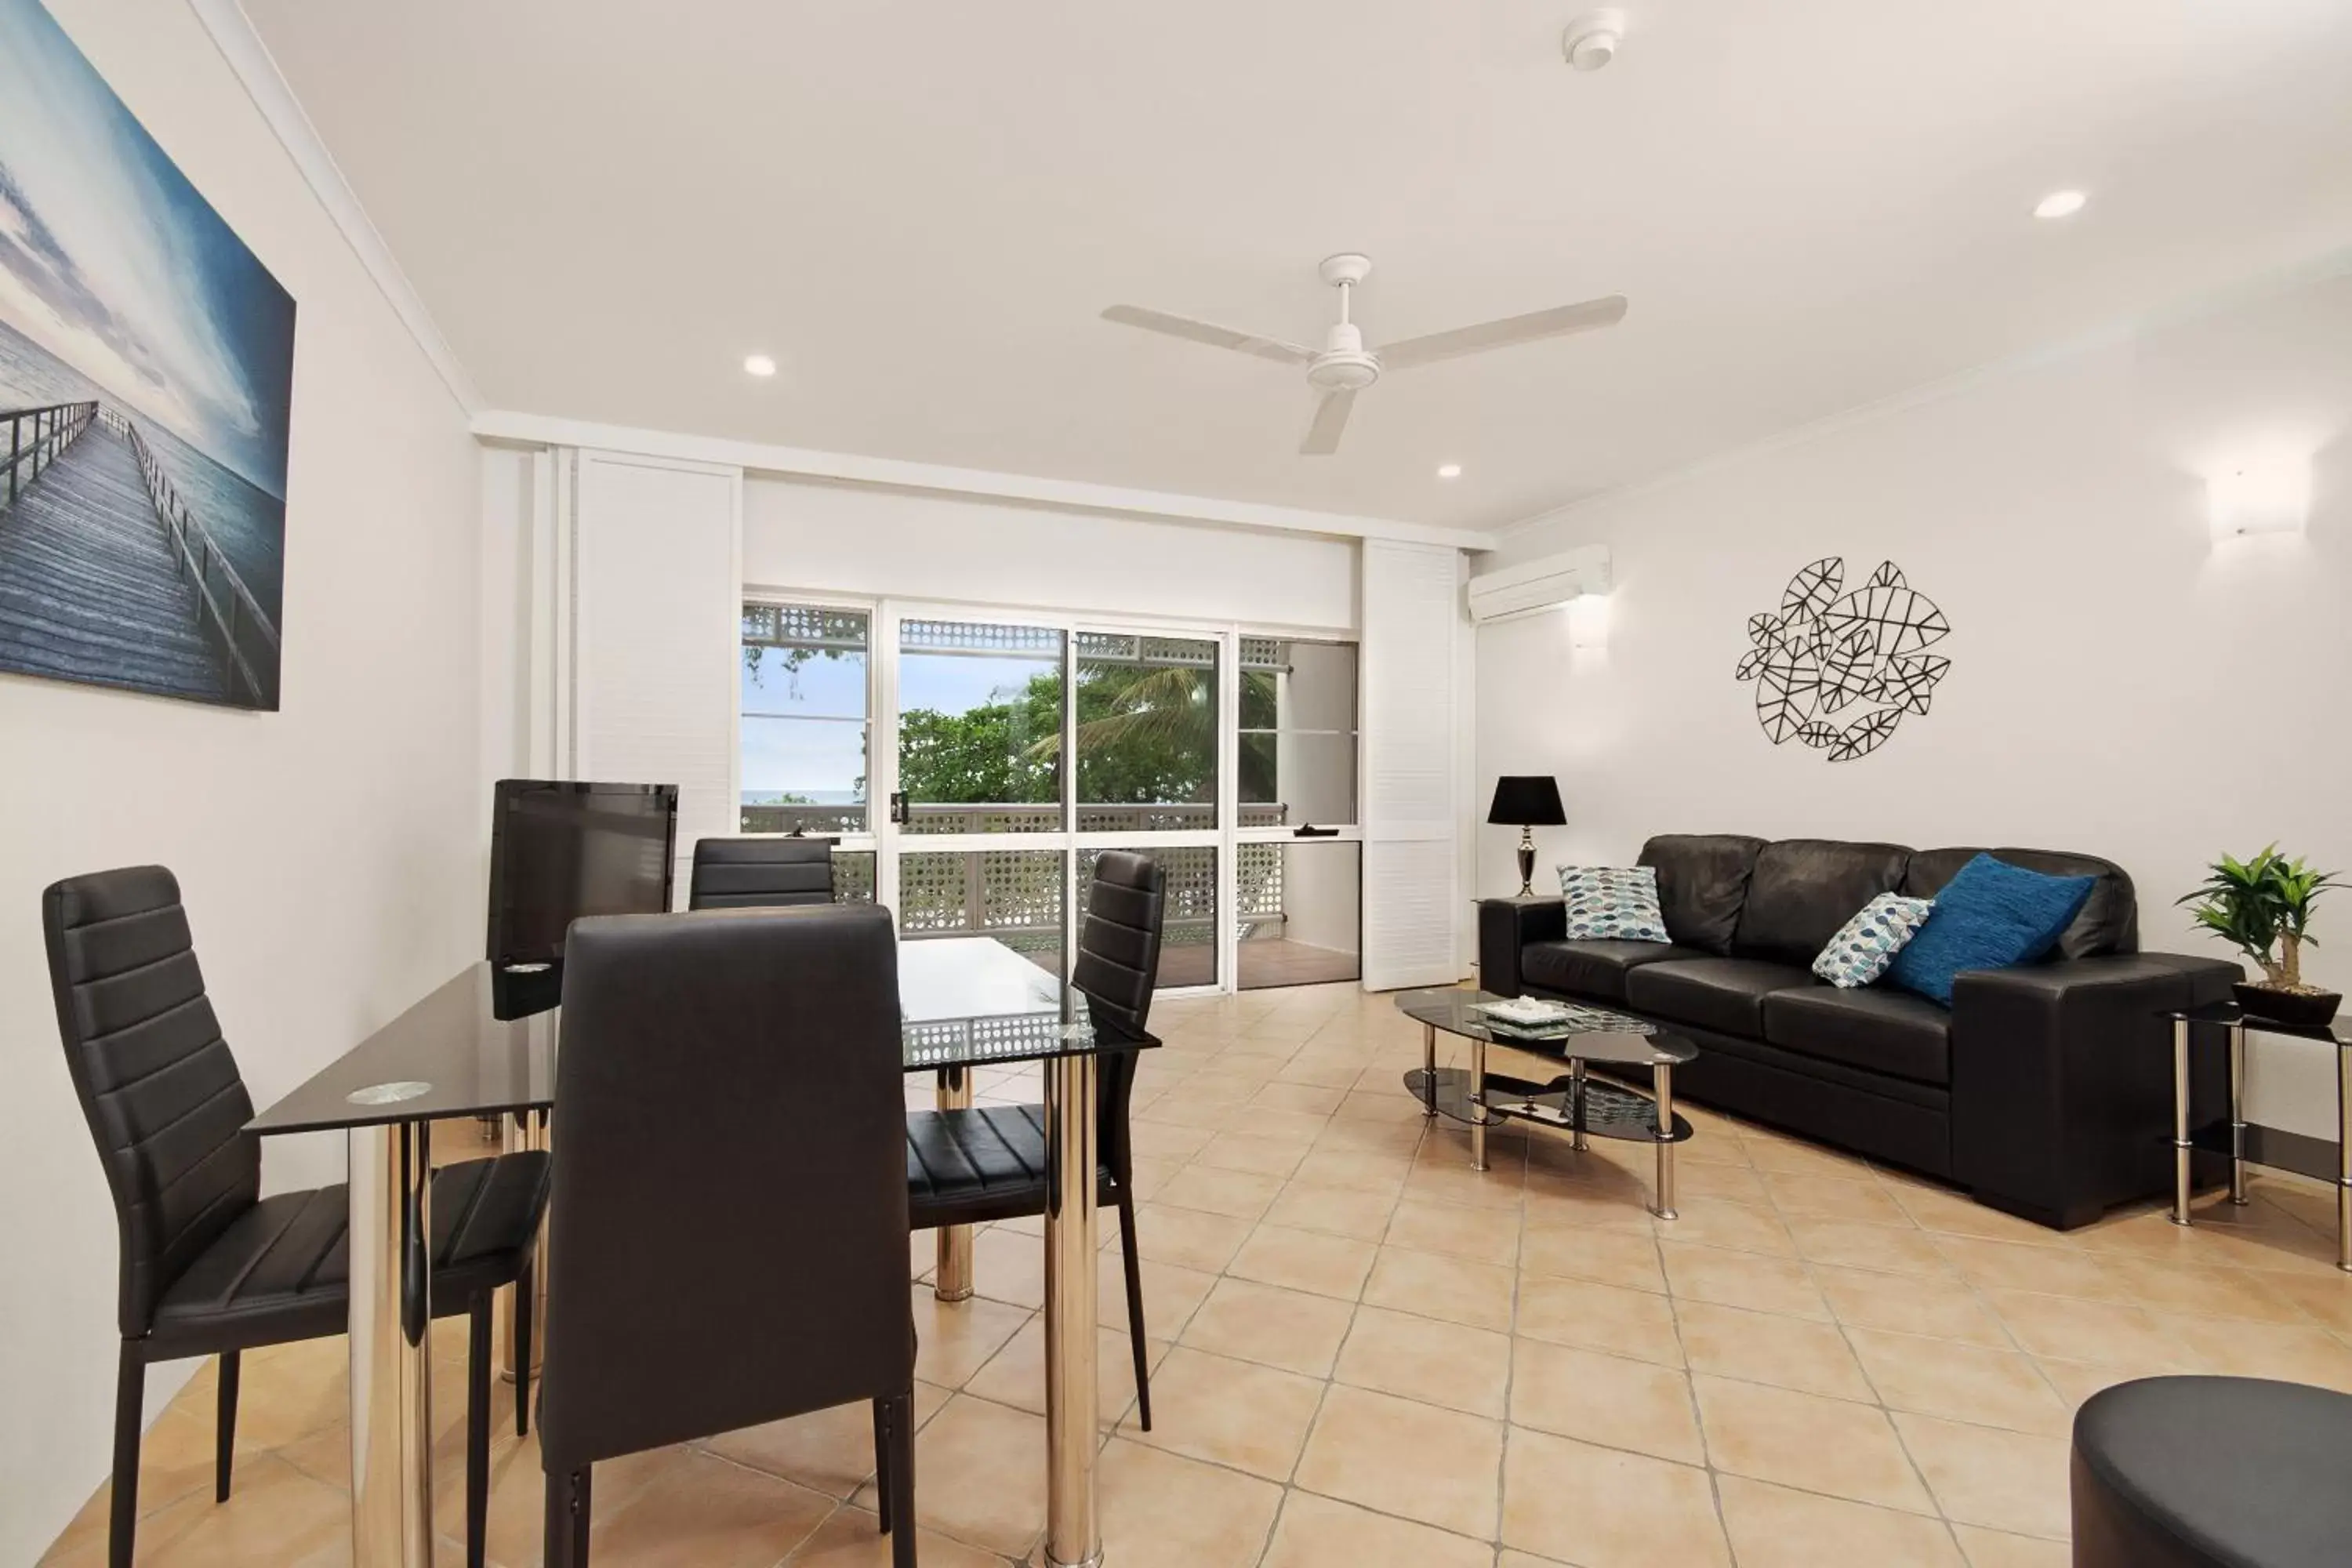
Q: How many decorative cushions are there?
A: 3